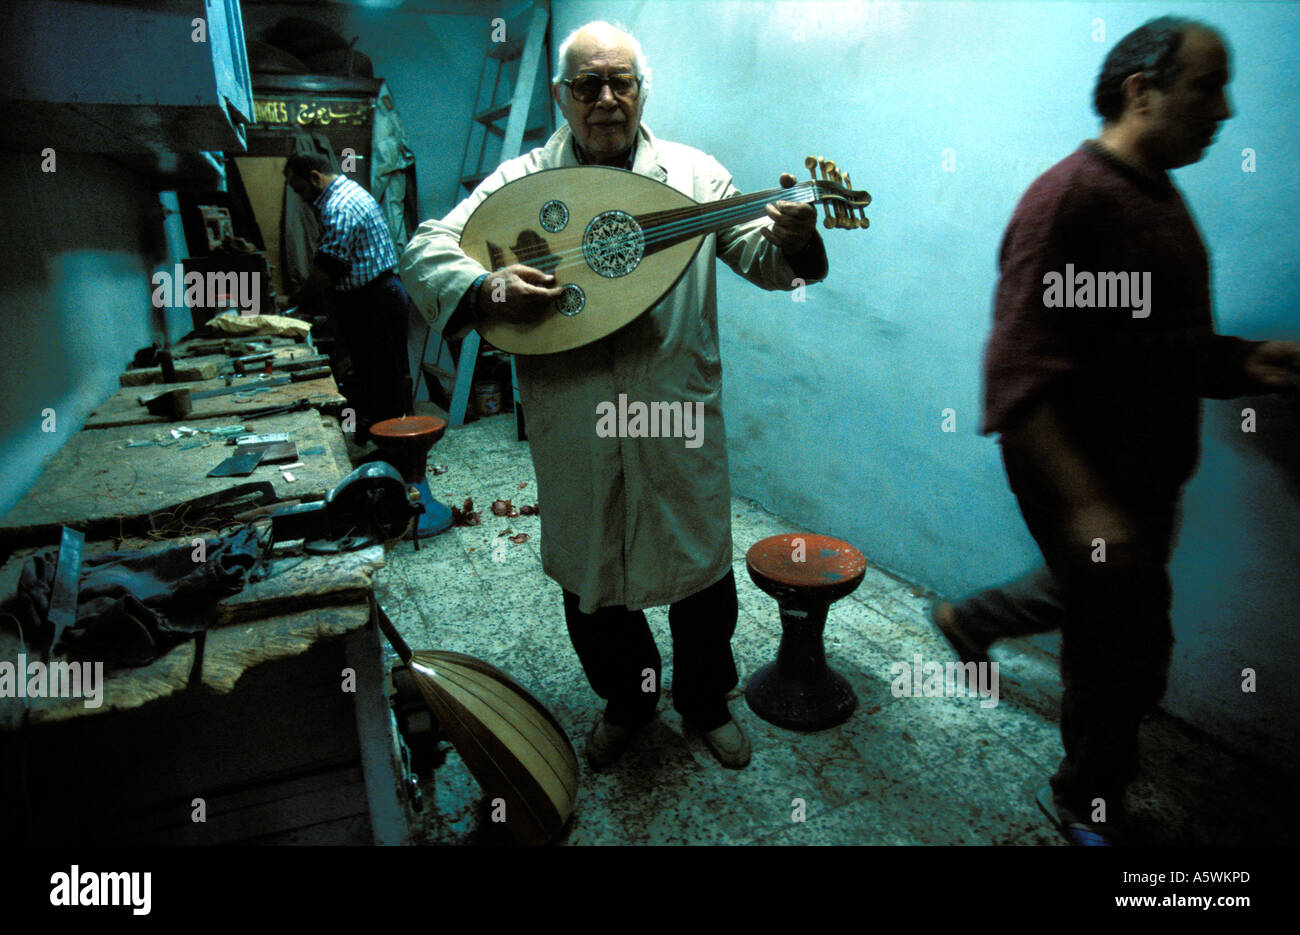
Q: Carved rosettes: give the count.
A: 3